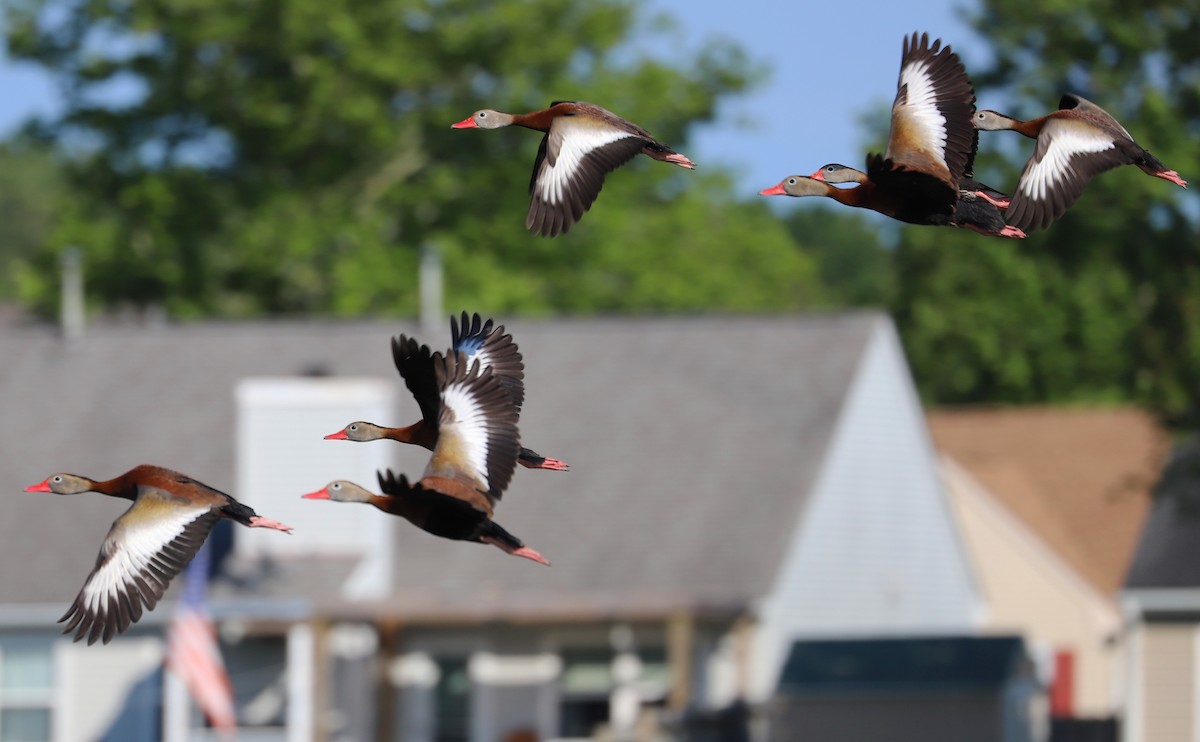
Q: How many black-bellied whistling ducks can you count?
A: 7